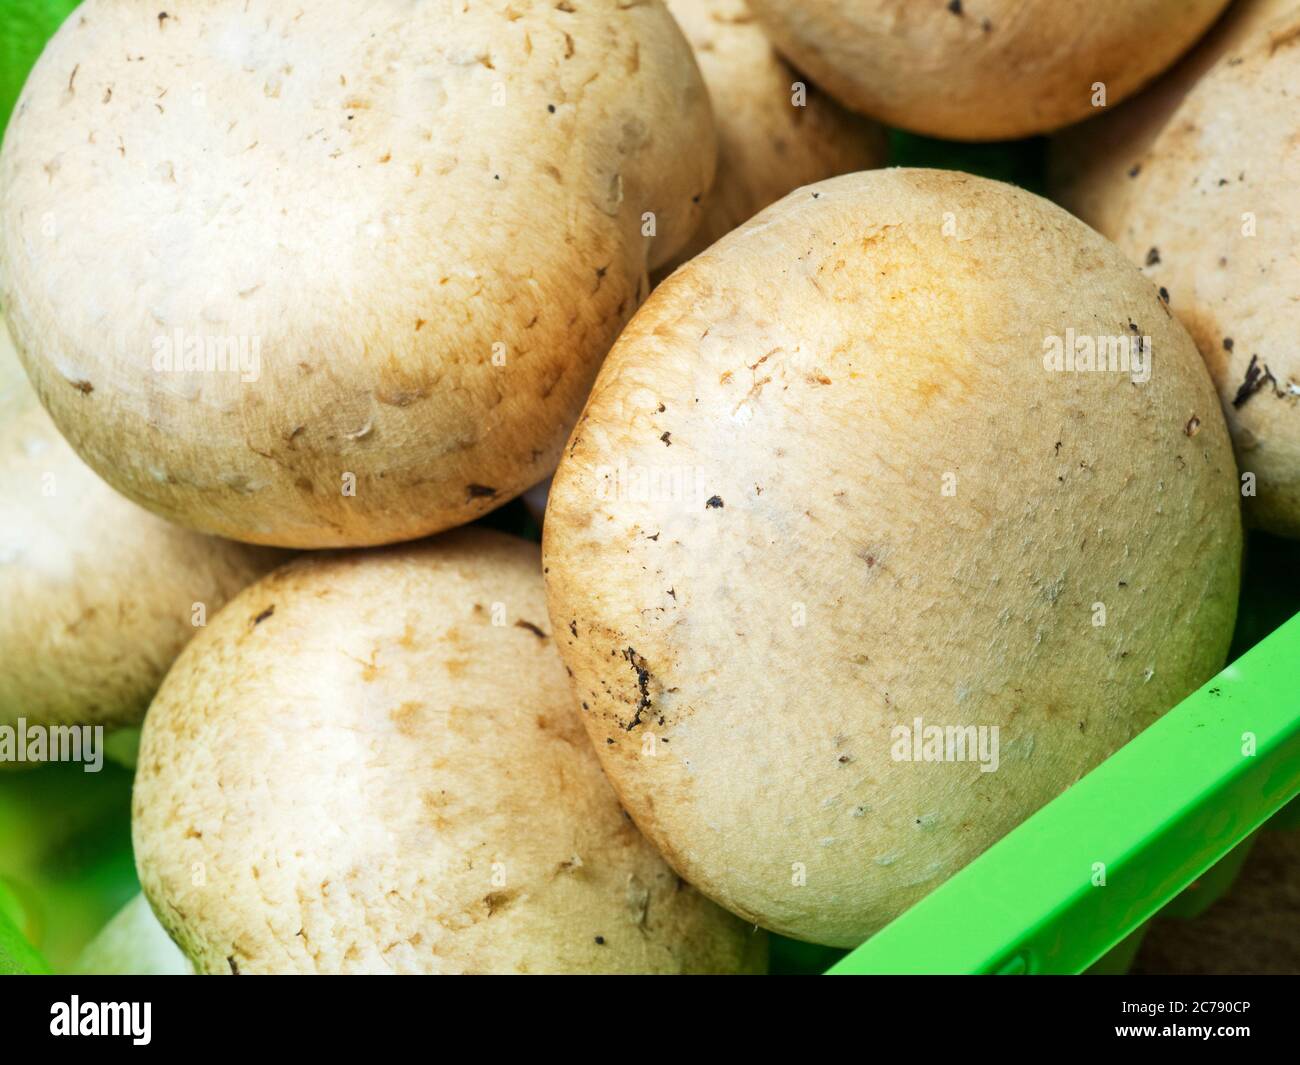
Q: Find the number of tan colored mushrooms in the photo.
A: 7